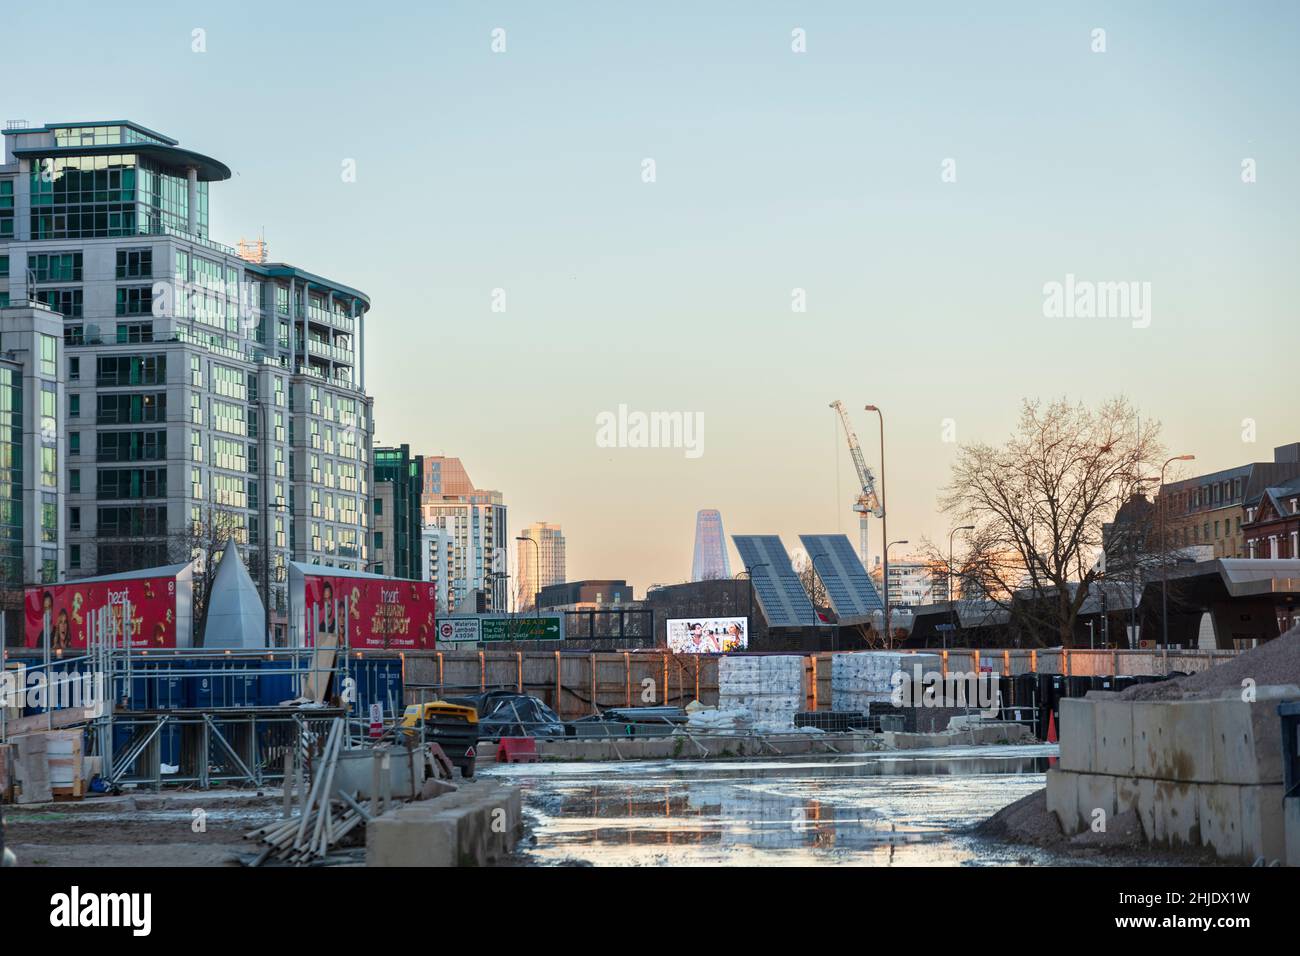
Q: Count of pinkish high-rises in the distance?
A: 3